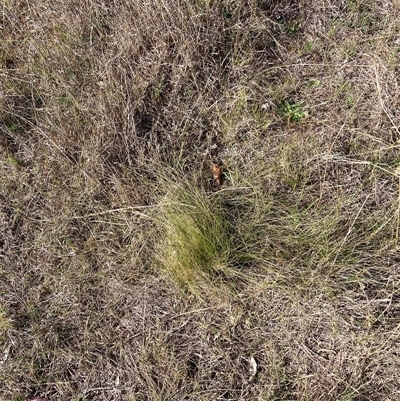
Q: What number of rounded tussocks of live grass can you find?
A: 1